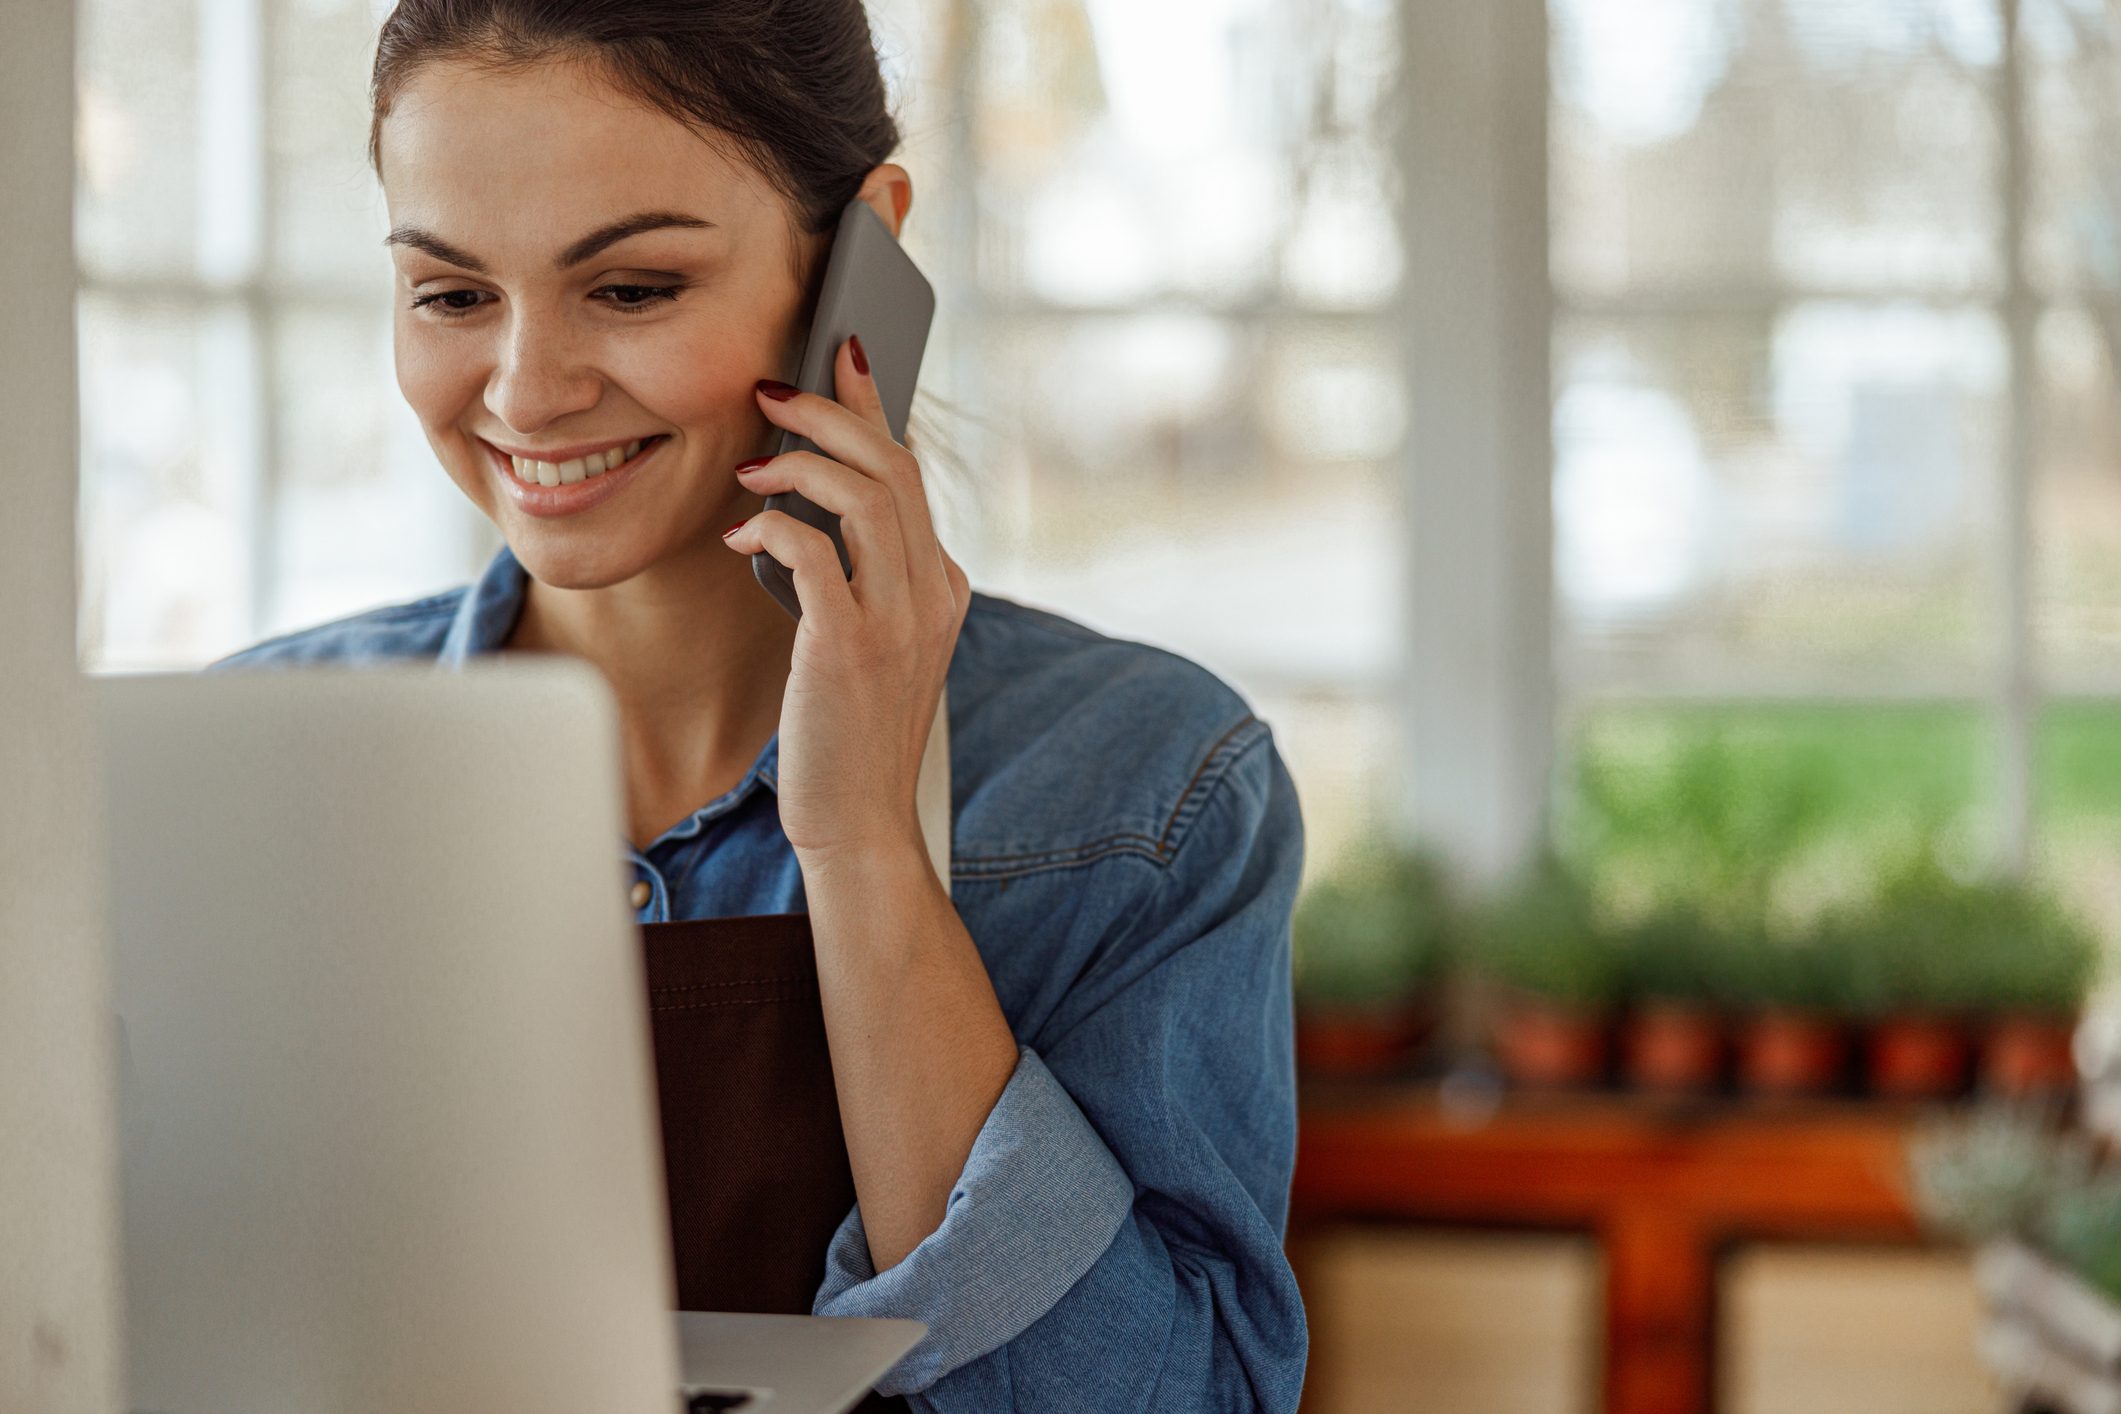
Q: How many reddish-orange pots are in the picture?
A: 6